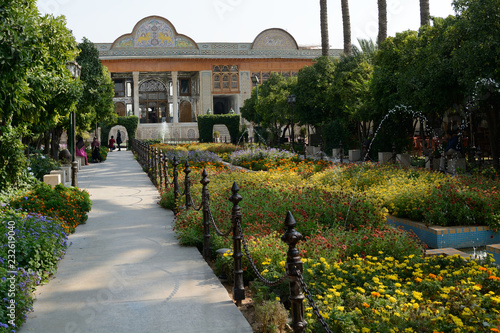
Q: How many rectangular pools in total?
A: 1